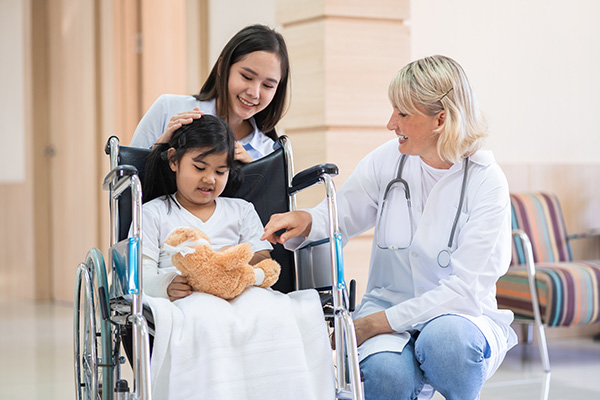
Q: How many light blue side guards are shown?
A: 2